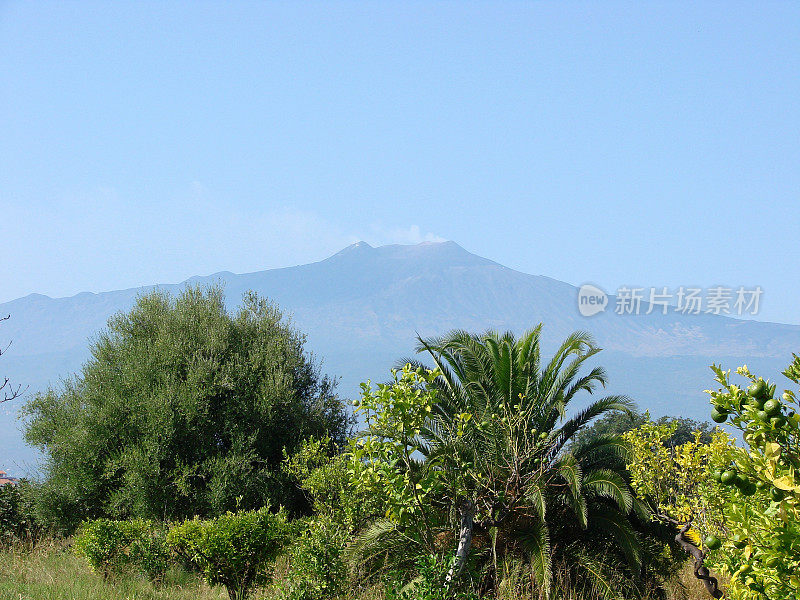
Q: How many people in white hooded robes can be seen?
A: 0